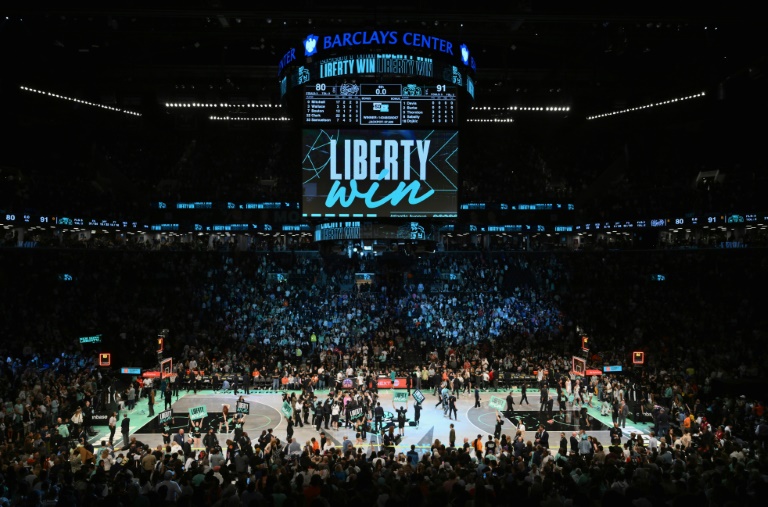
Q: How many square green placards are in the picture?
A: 4